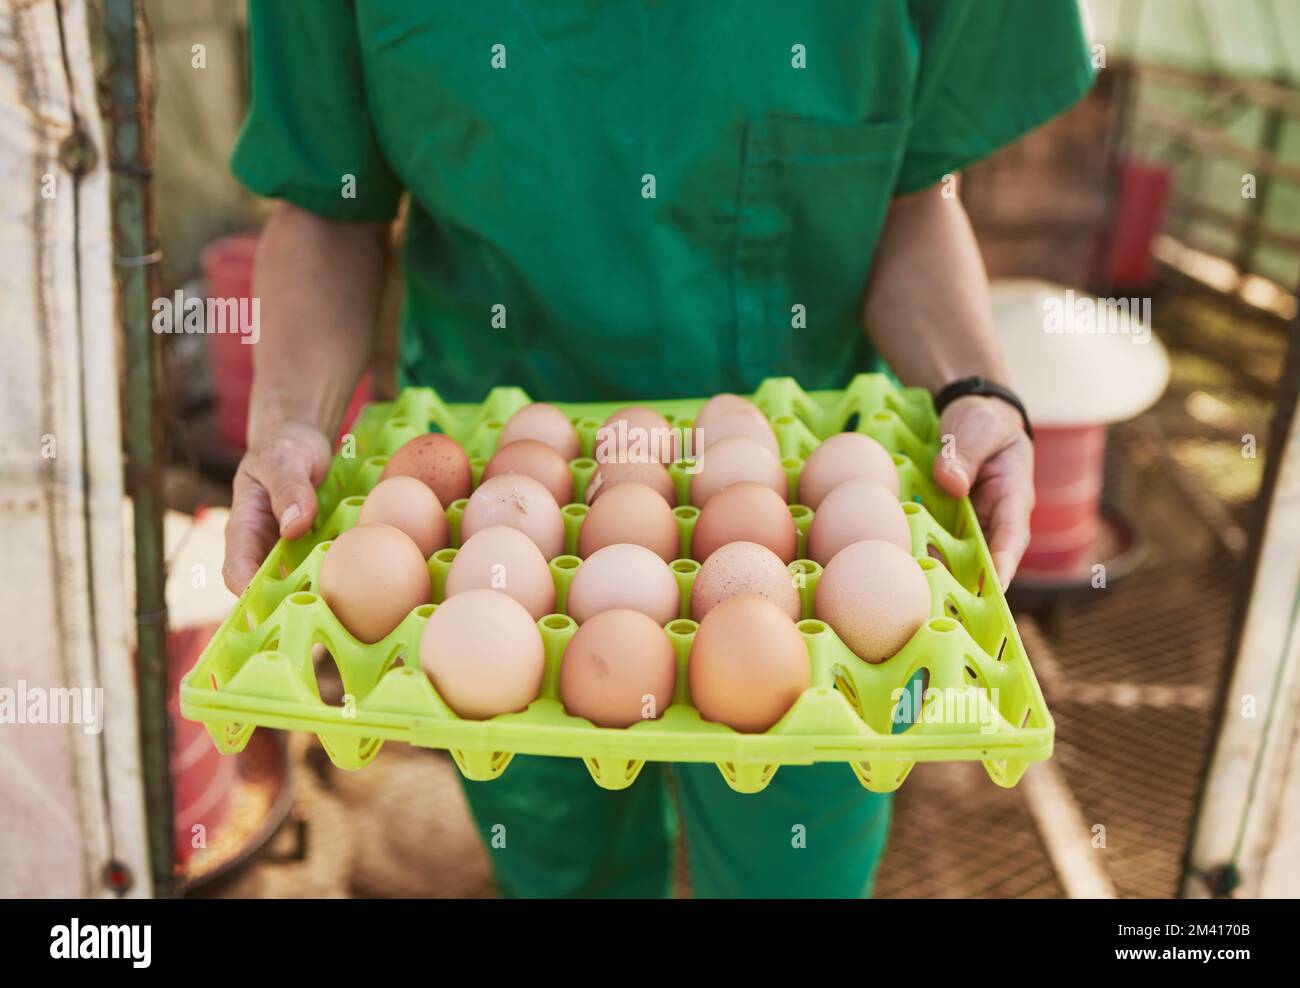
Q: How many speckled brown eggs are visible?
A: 2